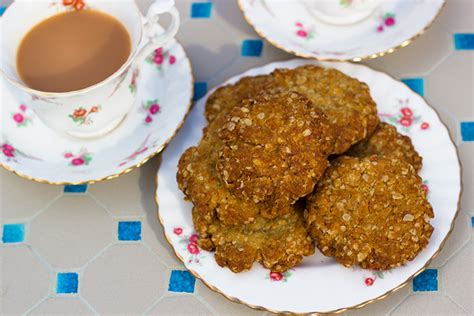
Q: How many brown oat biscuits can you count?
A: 7